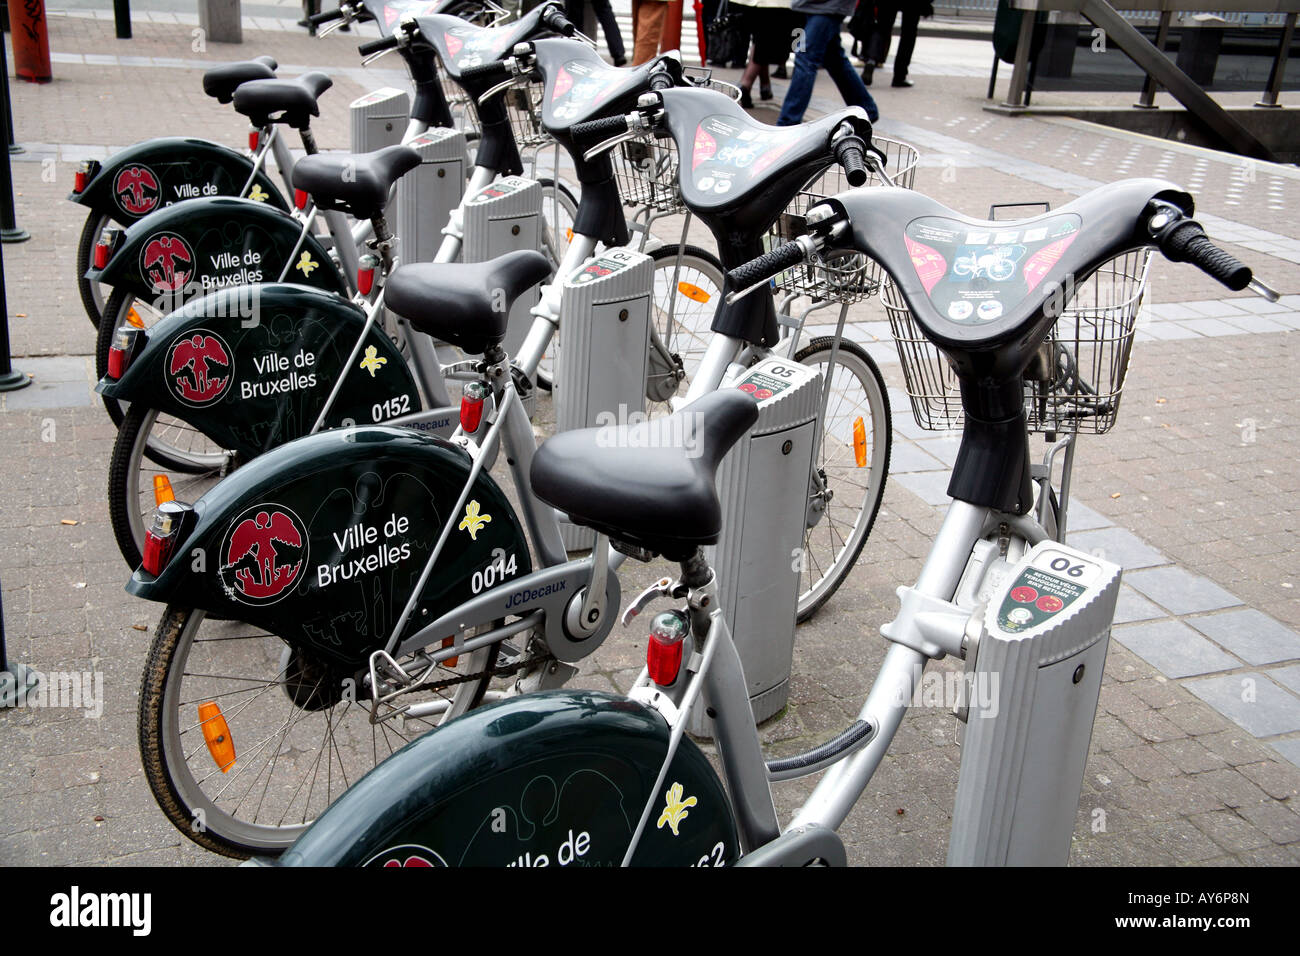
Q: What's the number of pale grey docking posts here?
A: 6